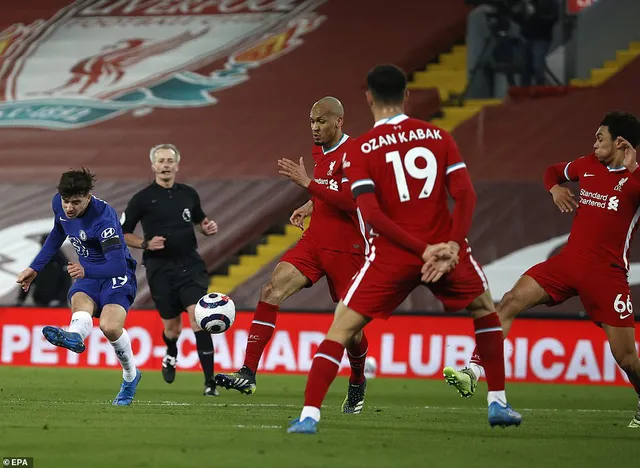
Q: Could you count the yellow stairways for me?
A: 3